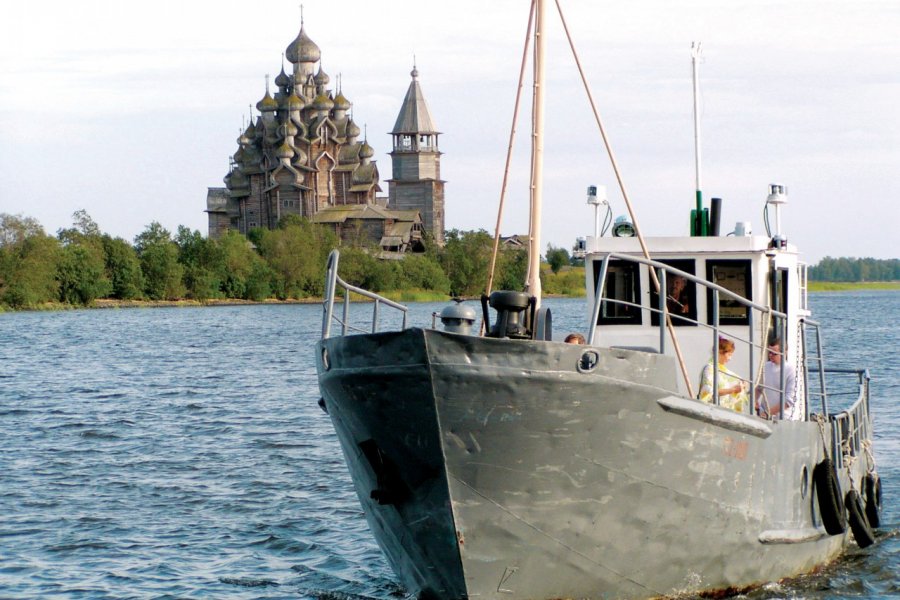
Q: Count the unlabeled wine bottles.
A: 0